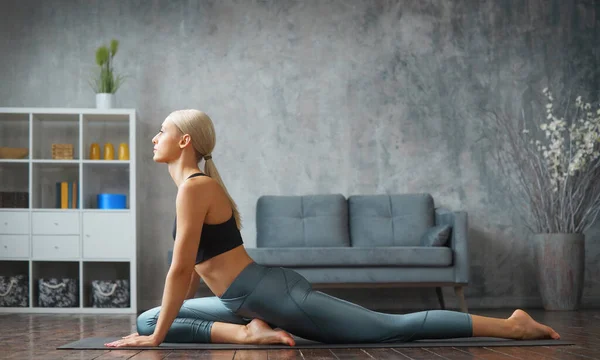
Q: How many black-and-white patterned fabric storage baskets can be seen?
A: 3